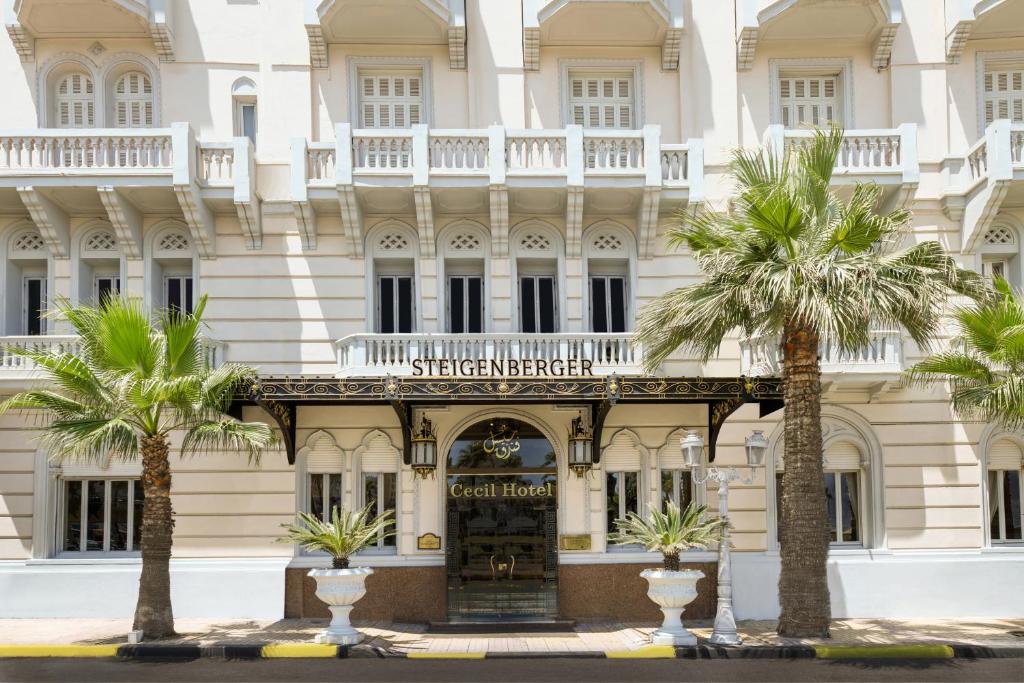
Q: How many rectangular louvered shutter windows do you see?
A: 4